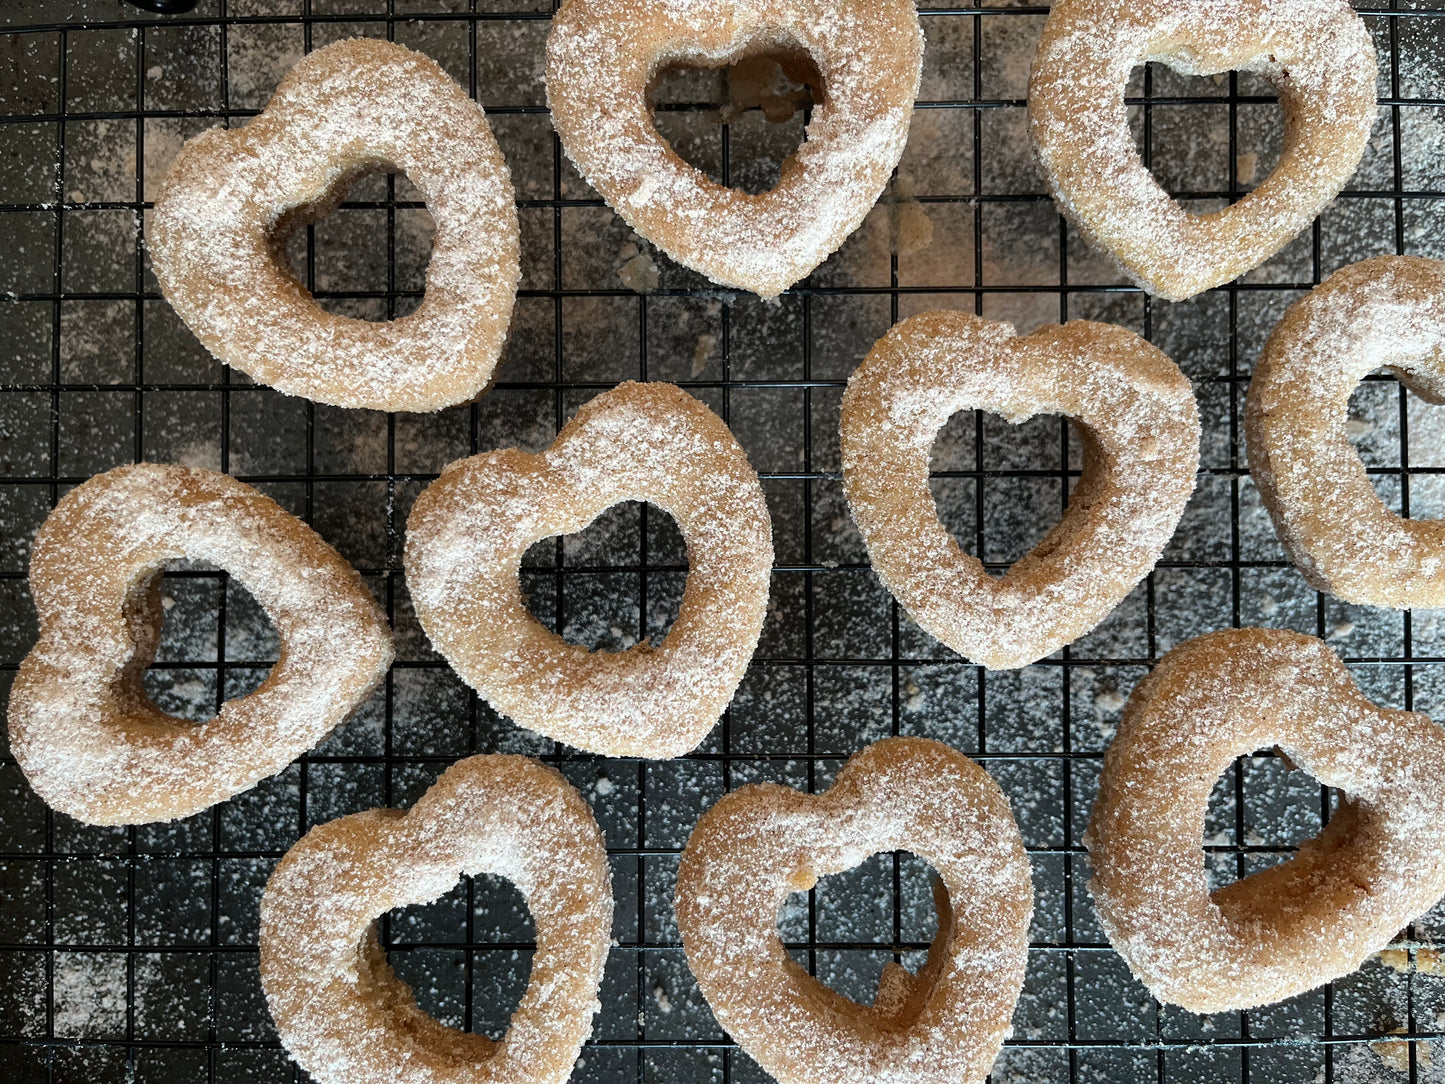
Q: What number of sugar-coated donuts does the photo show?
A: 10